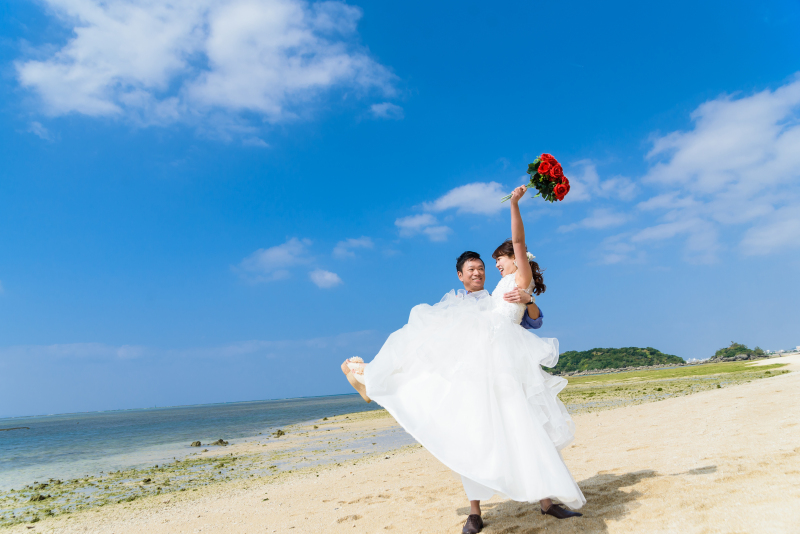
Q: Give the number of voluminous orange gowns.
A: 0